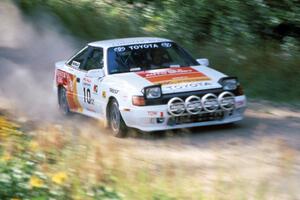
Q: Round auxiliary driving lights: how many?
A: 4